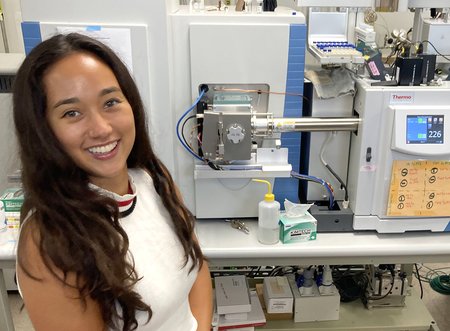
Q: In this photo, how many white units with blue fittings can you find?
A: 2